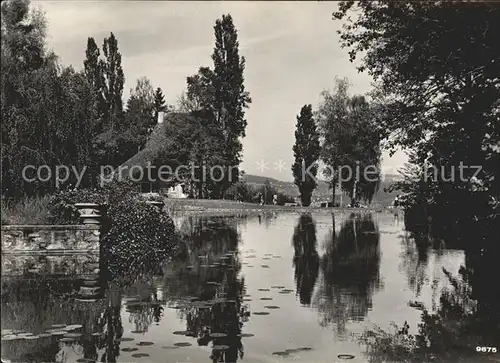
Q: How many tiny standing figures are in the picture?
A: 2